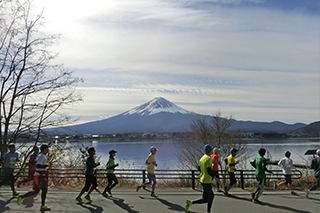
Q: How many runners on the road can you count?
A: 12